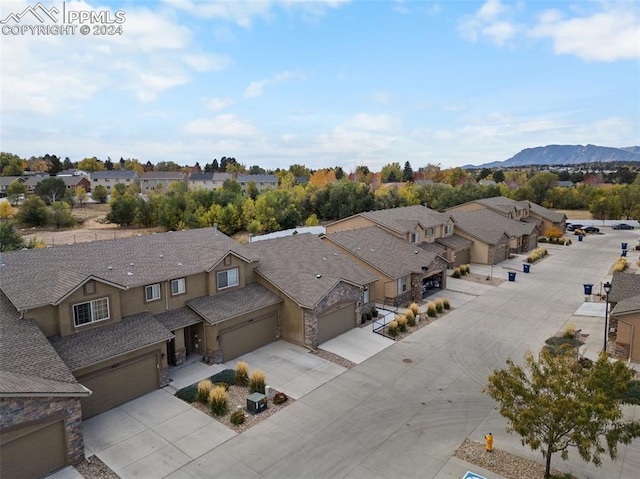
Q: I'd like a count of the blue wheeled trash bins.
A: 6